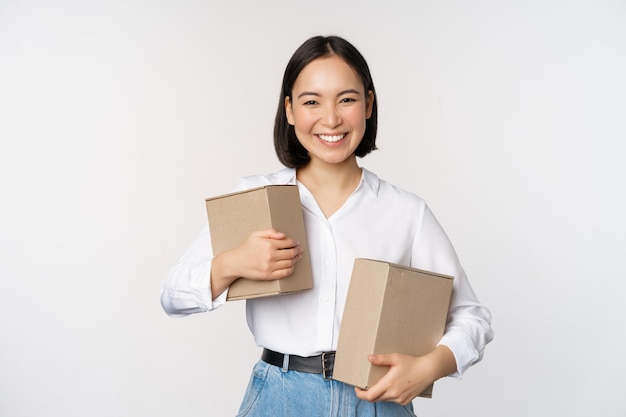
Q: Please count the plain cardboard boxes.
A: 2